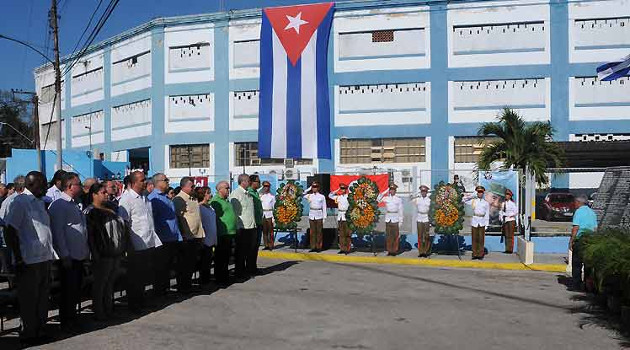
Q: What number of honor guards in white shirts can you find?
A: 7